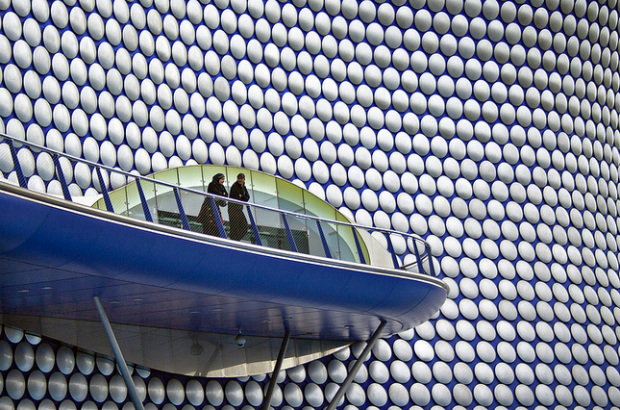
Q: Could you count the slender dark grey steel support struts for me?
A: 3